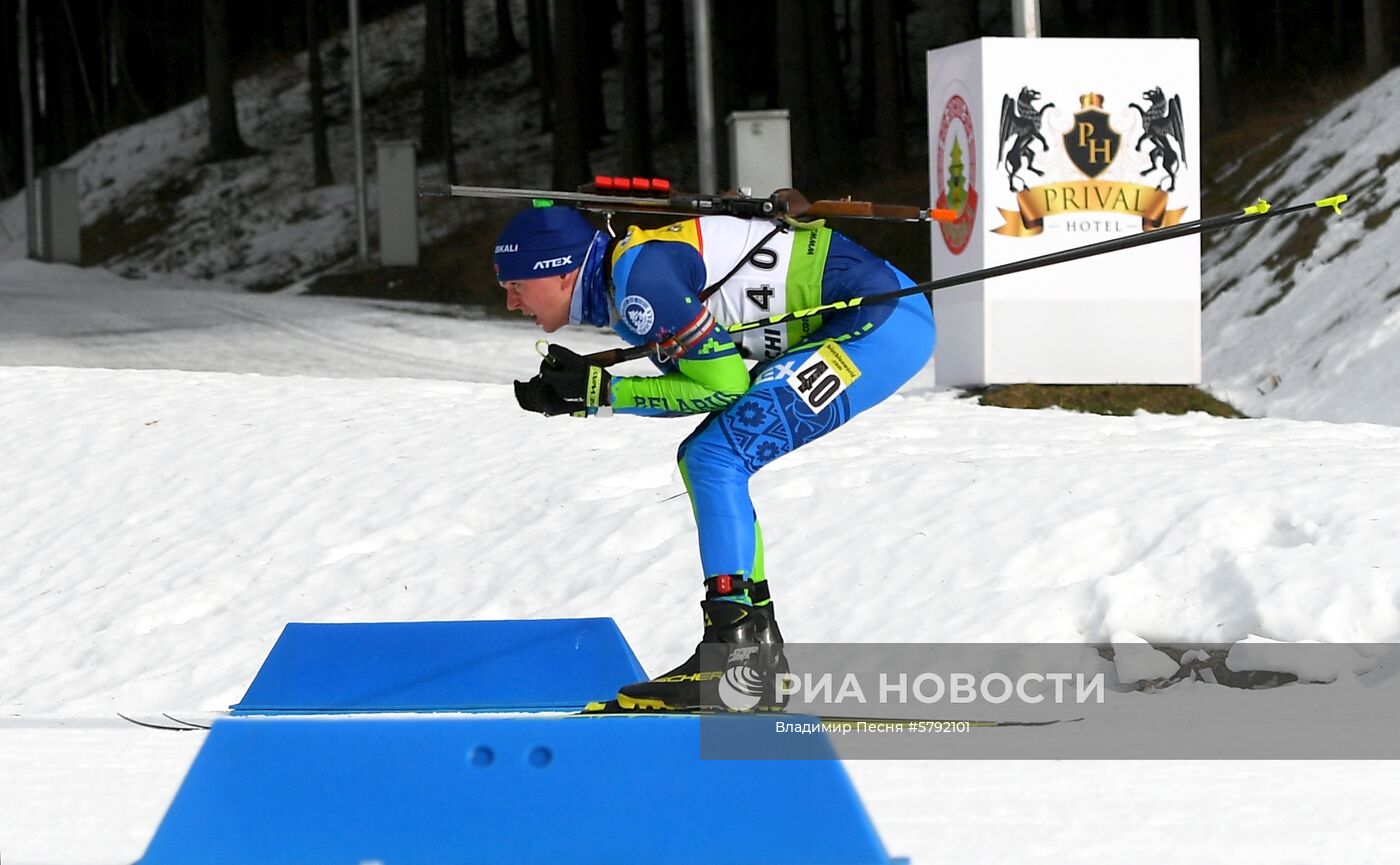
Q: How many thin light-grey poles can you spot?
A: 4